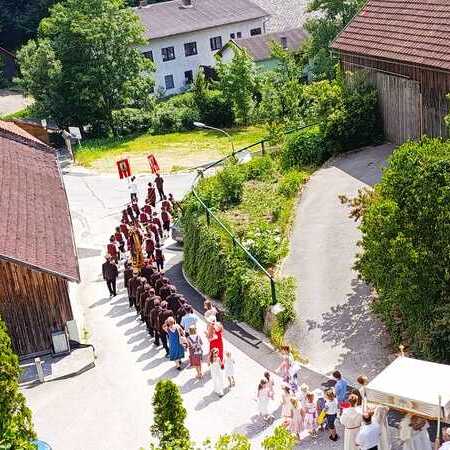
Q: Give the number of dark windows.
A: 9